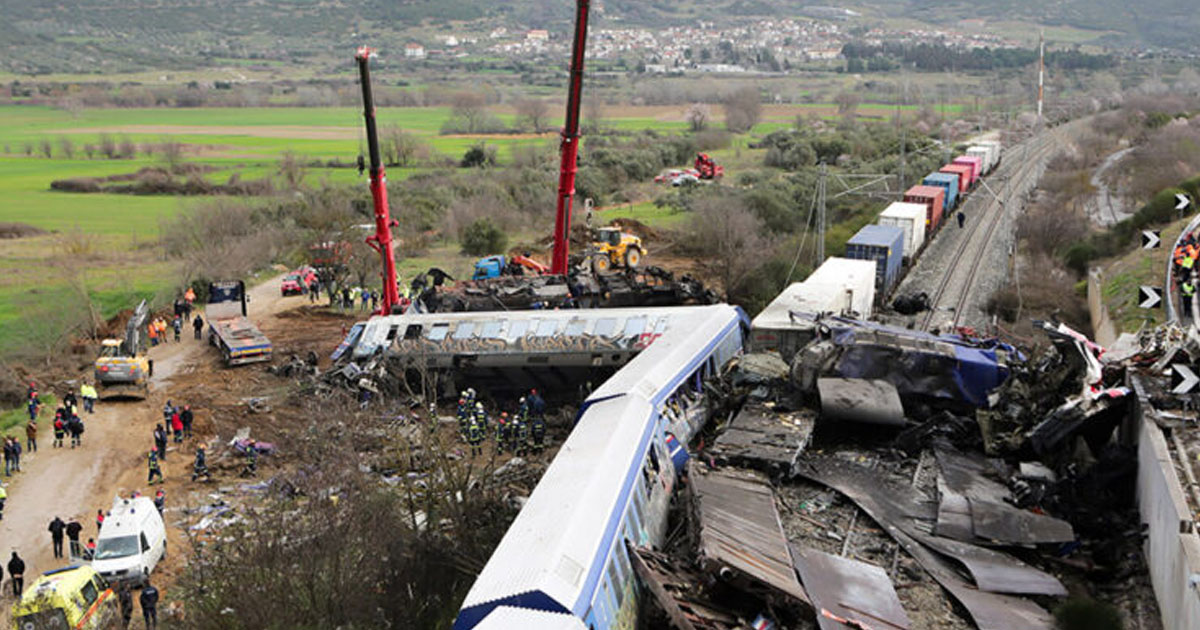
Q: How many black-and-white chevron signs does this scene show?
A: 4